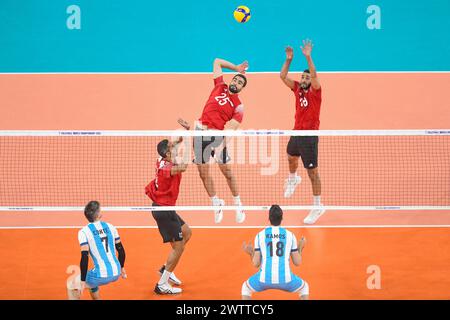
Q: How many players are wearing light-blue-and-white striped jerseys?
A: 2